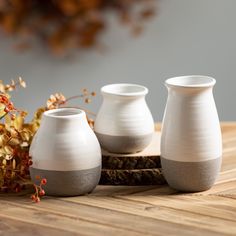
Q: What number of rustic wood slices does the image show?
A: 2